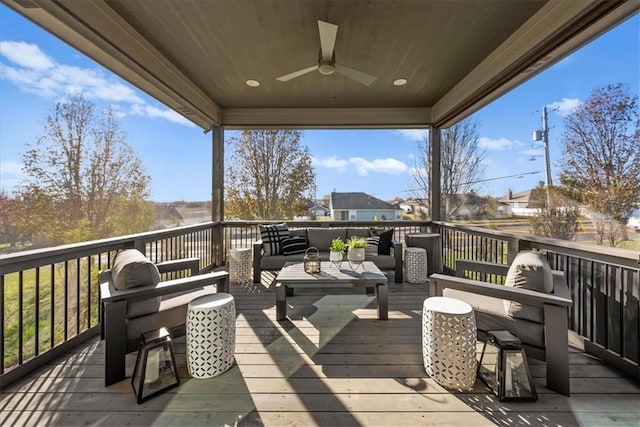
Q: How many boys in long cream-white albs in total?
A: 0